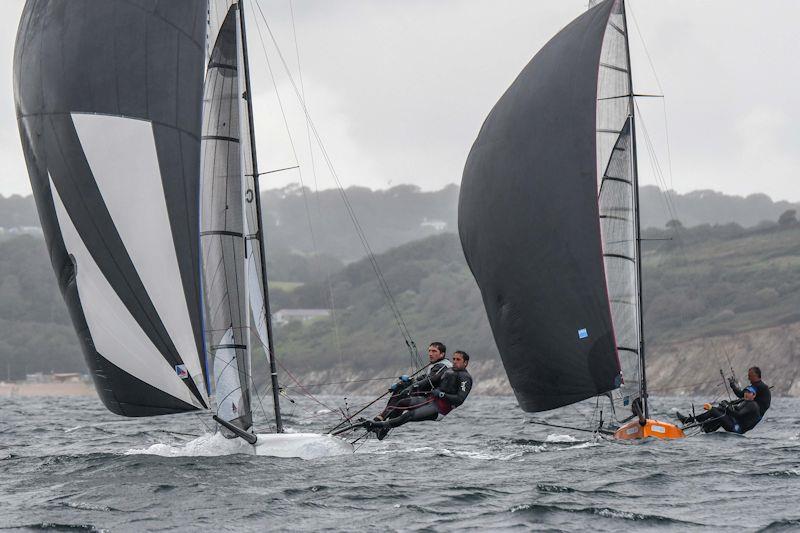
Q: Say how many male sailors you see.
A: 4